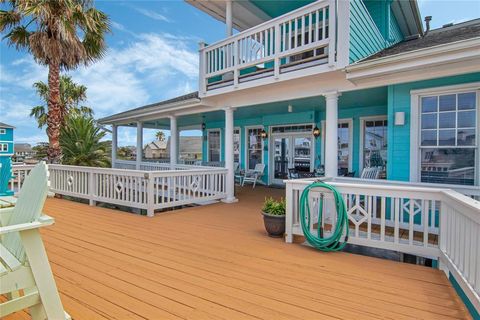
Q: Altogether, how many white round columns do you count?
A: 6